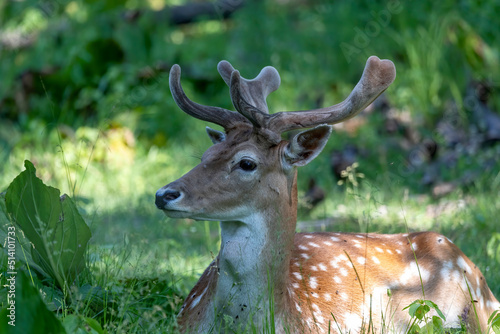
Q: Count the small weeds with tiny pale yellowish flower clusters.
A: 1